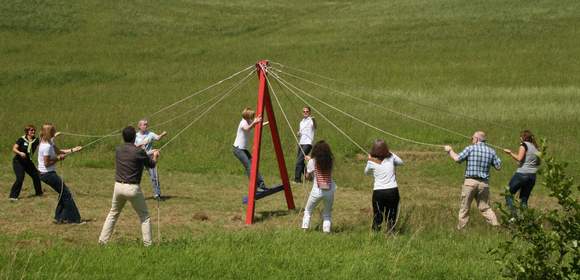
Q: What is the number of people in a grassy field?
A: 10